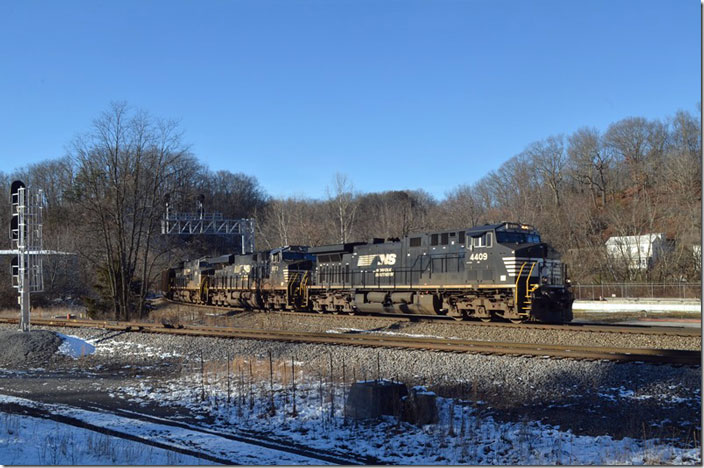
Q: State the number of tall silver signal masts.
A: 1